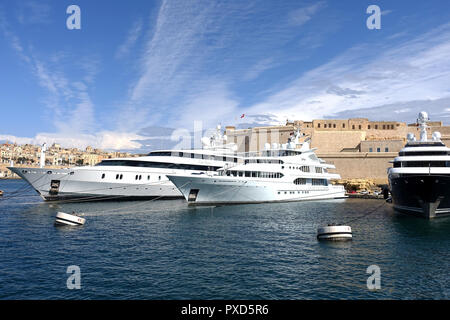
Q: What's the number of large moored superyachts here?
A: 3